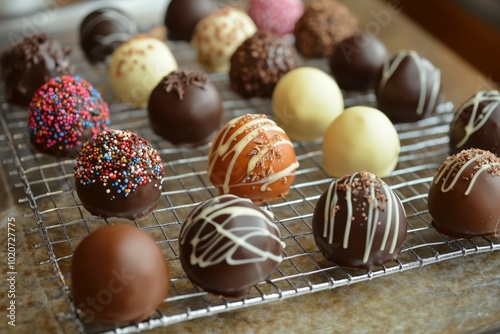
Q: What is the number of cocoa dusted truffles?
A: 1